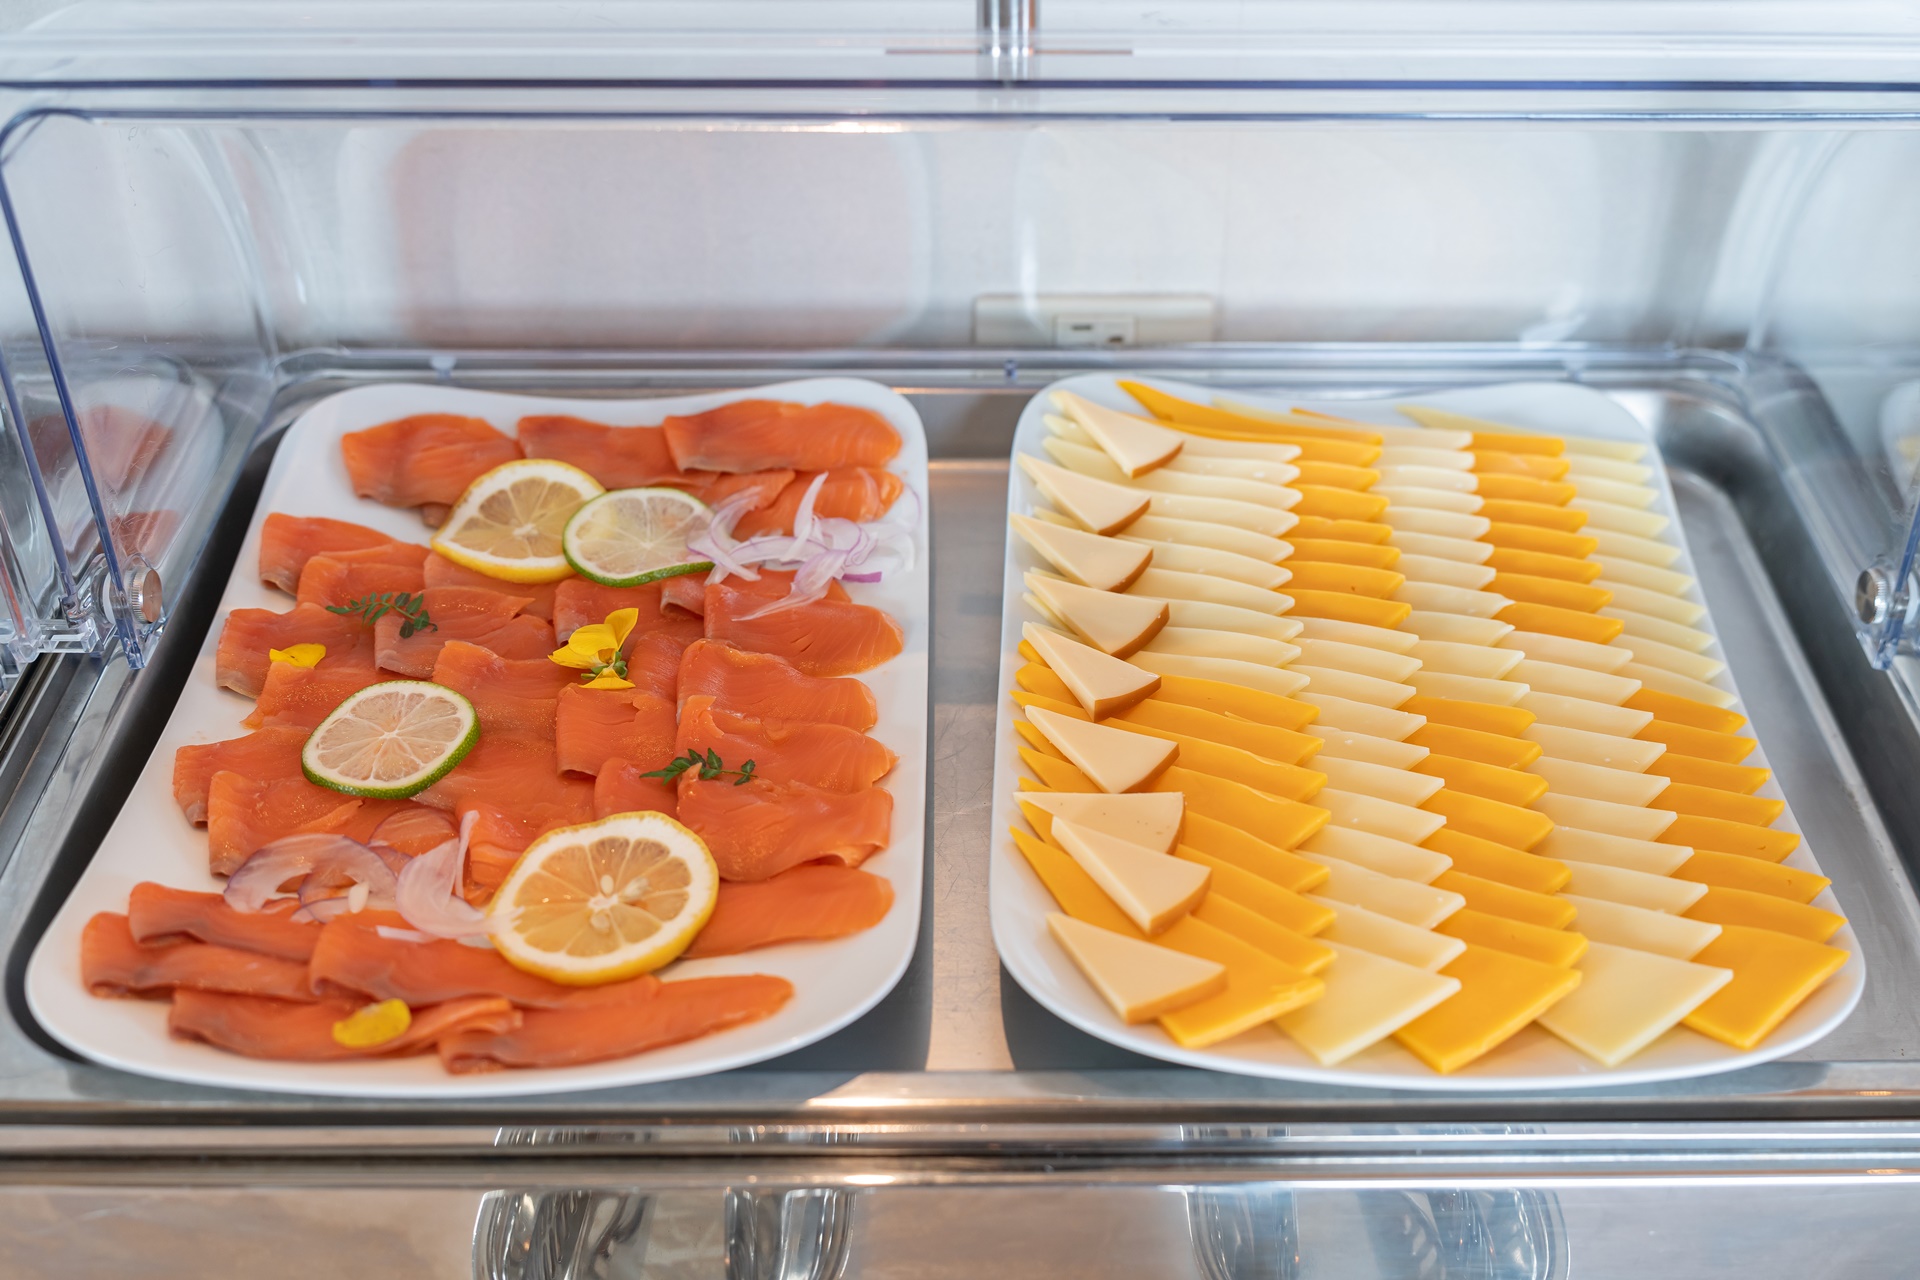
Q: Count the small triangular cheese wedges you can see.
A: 9